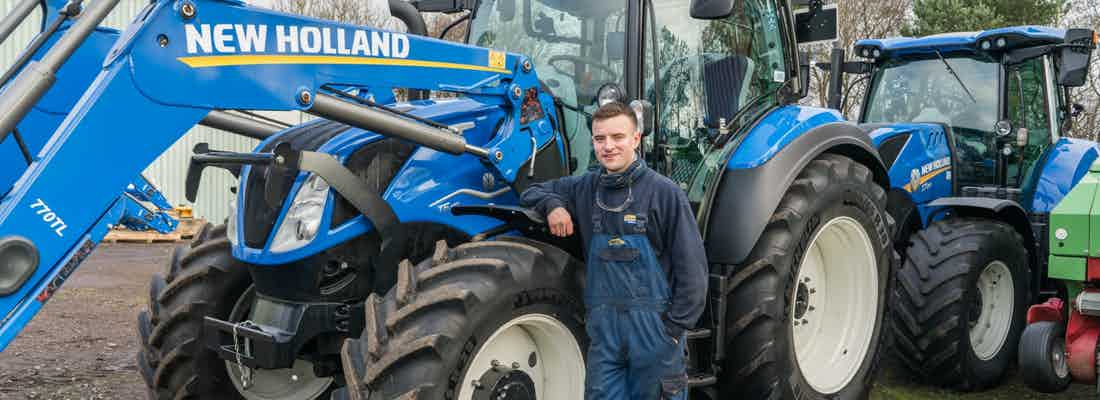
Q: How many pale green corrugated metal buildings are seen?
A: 1